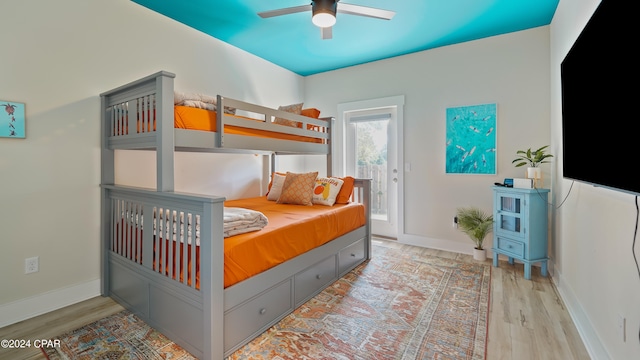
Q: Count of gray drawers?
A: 3